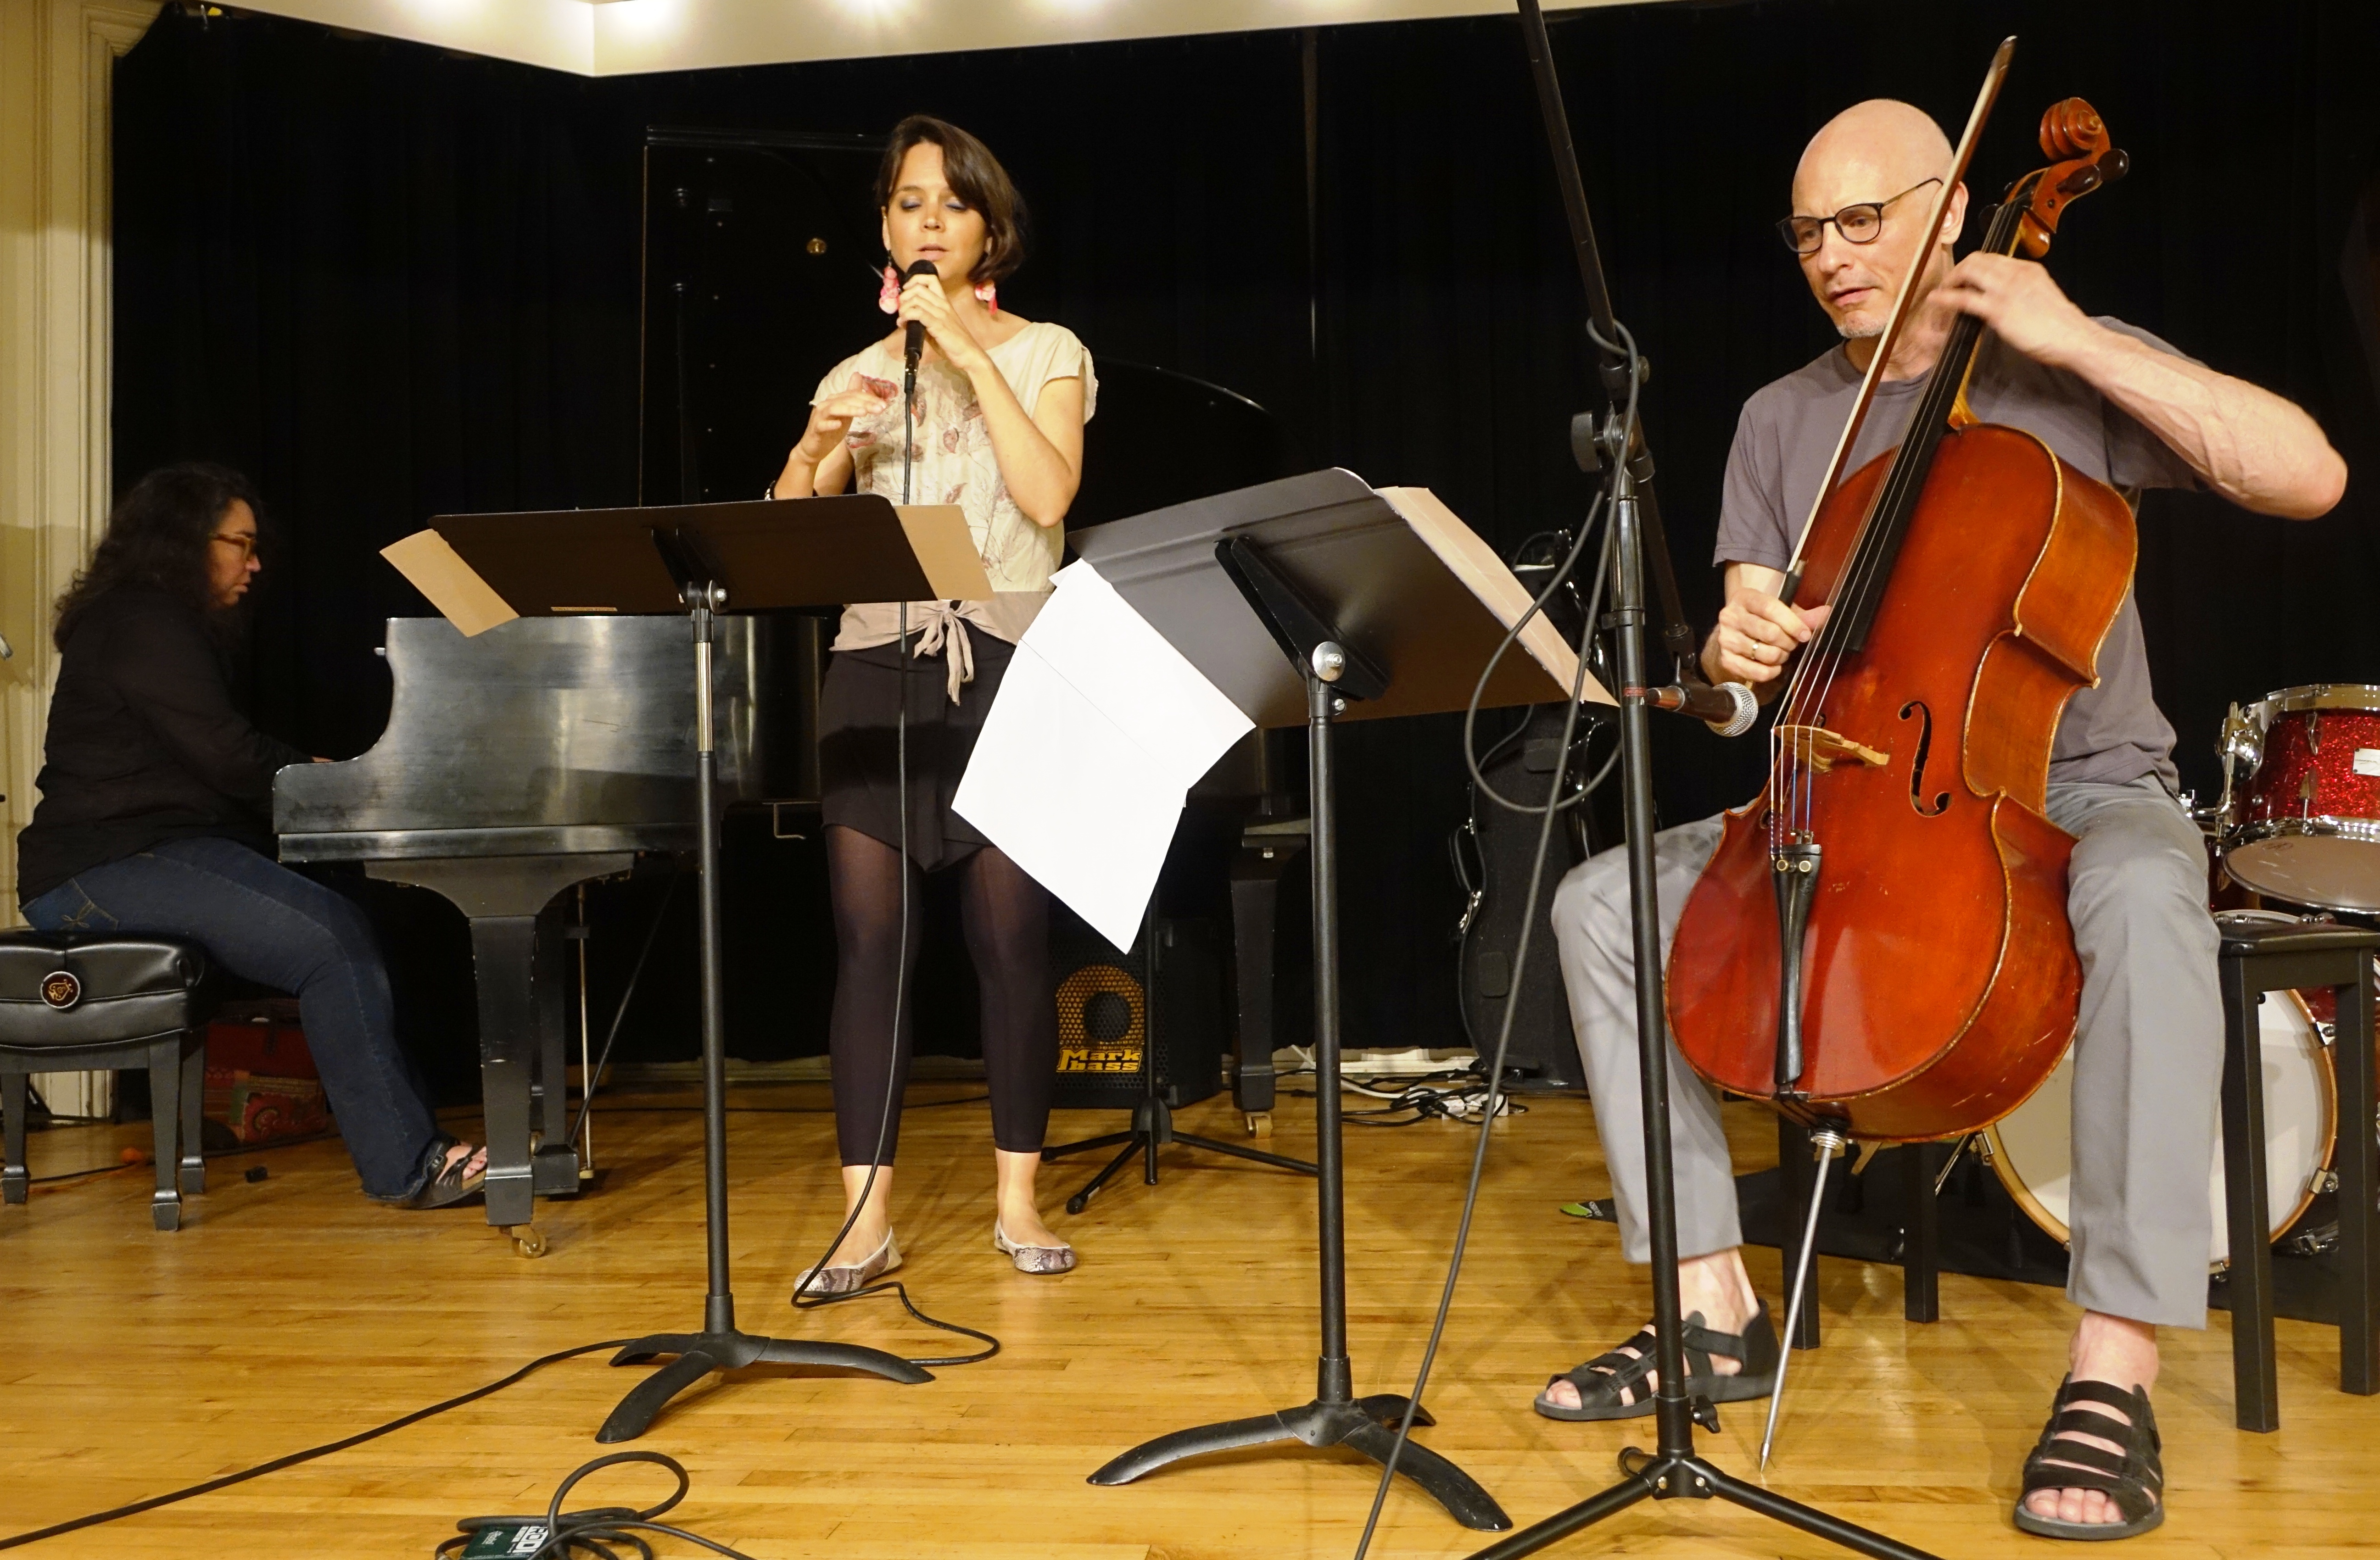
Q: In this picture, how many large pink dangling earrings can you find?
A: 2